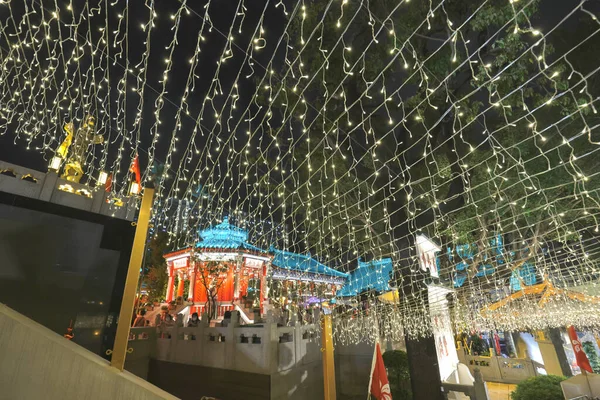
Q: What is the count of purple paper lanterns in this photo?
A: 0